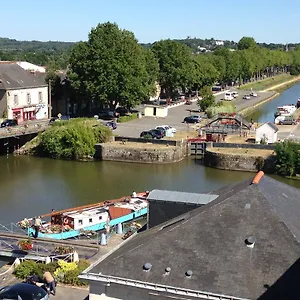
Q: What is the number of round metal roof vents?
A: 4